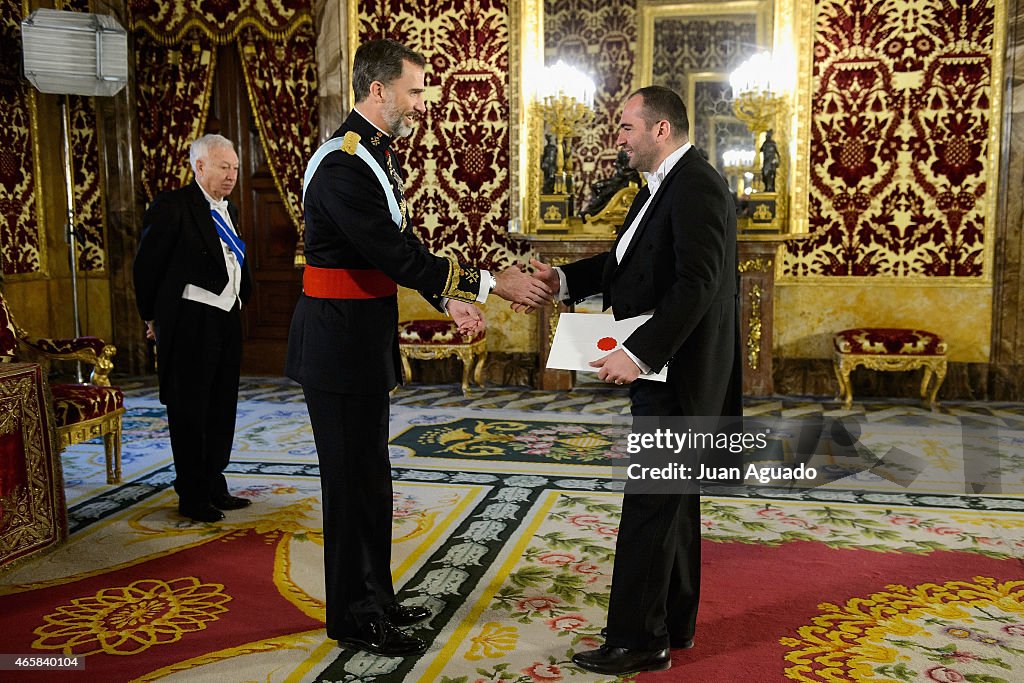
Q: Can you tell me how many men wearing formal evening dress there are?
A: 2